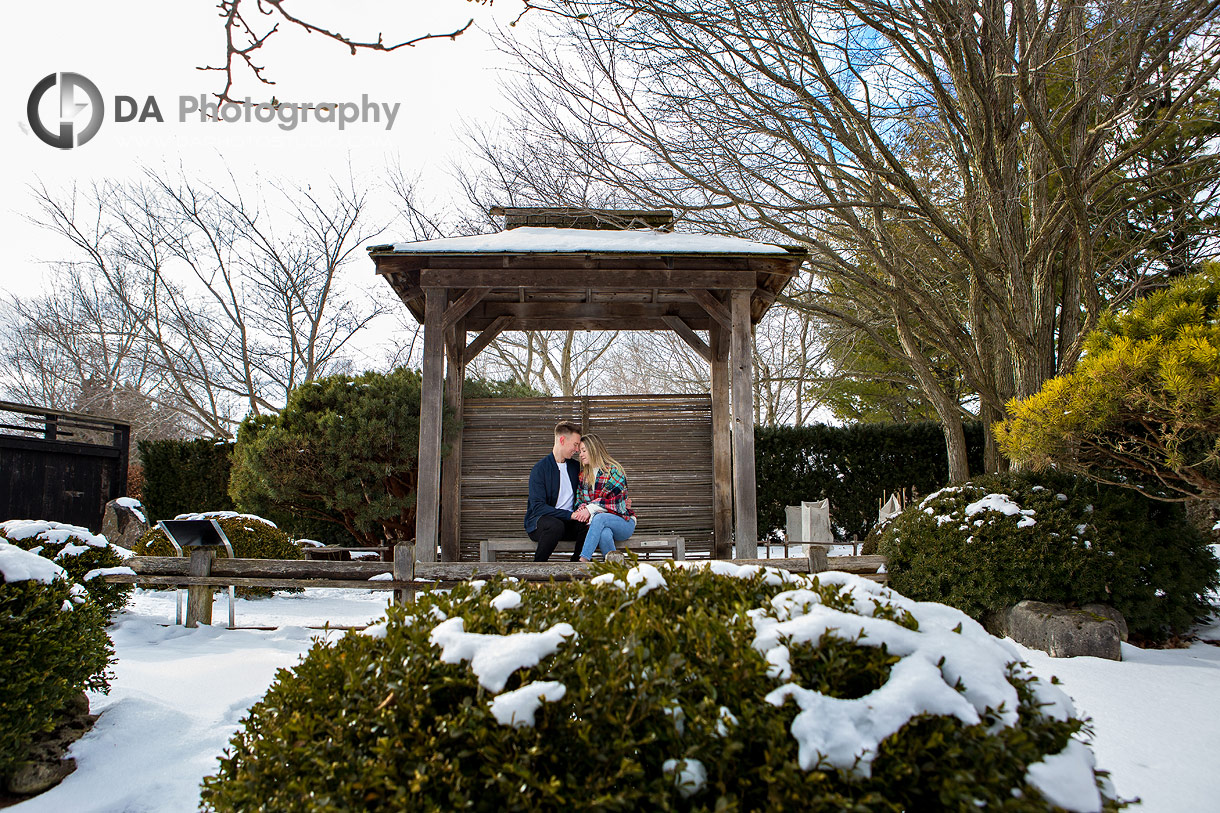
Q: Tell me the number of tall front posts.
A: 2